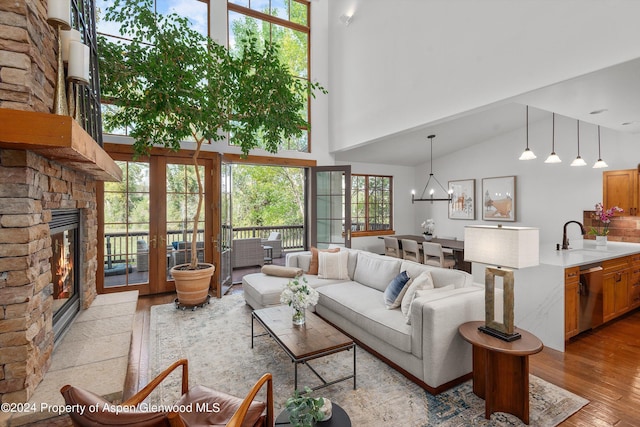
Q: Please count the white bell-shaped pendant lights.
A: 4